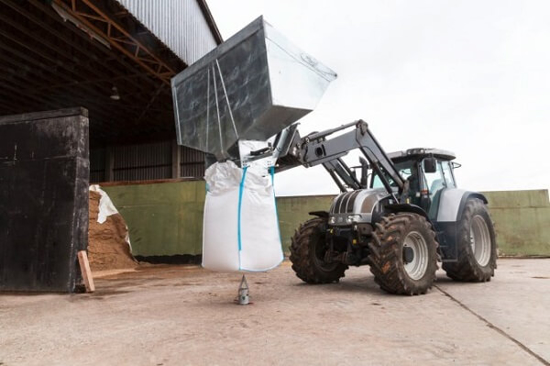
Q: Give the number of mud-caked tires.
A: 3